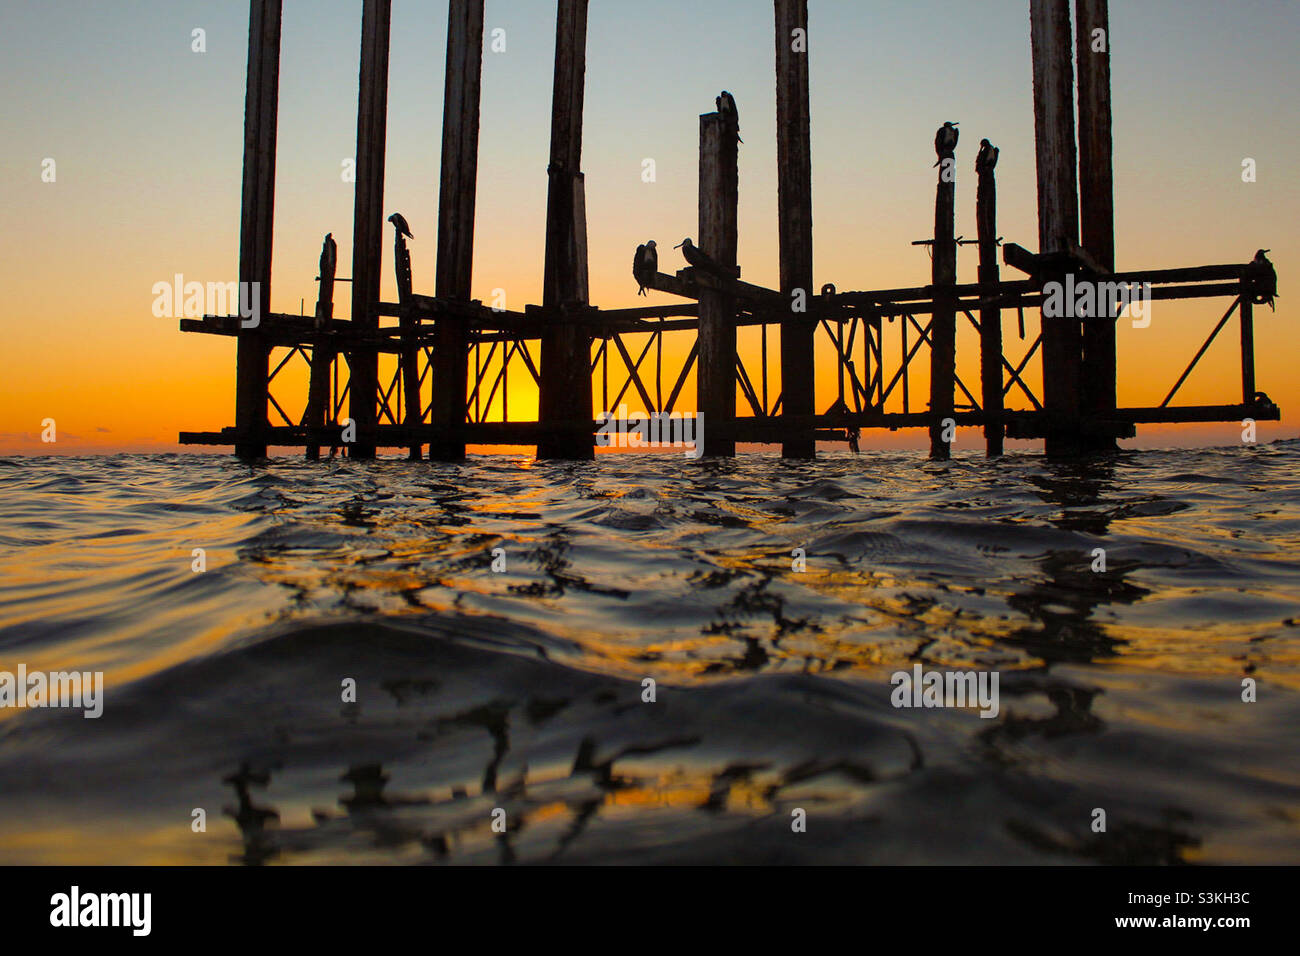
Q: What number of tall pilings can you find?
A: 7